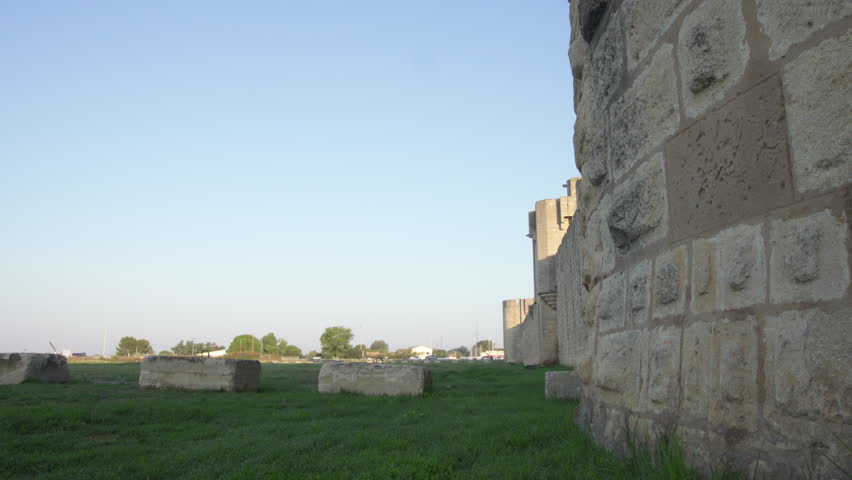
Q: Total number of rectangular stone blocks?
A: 4